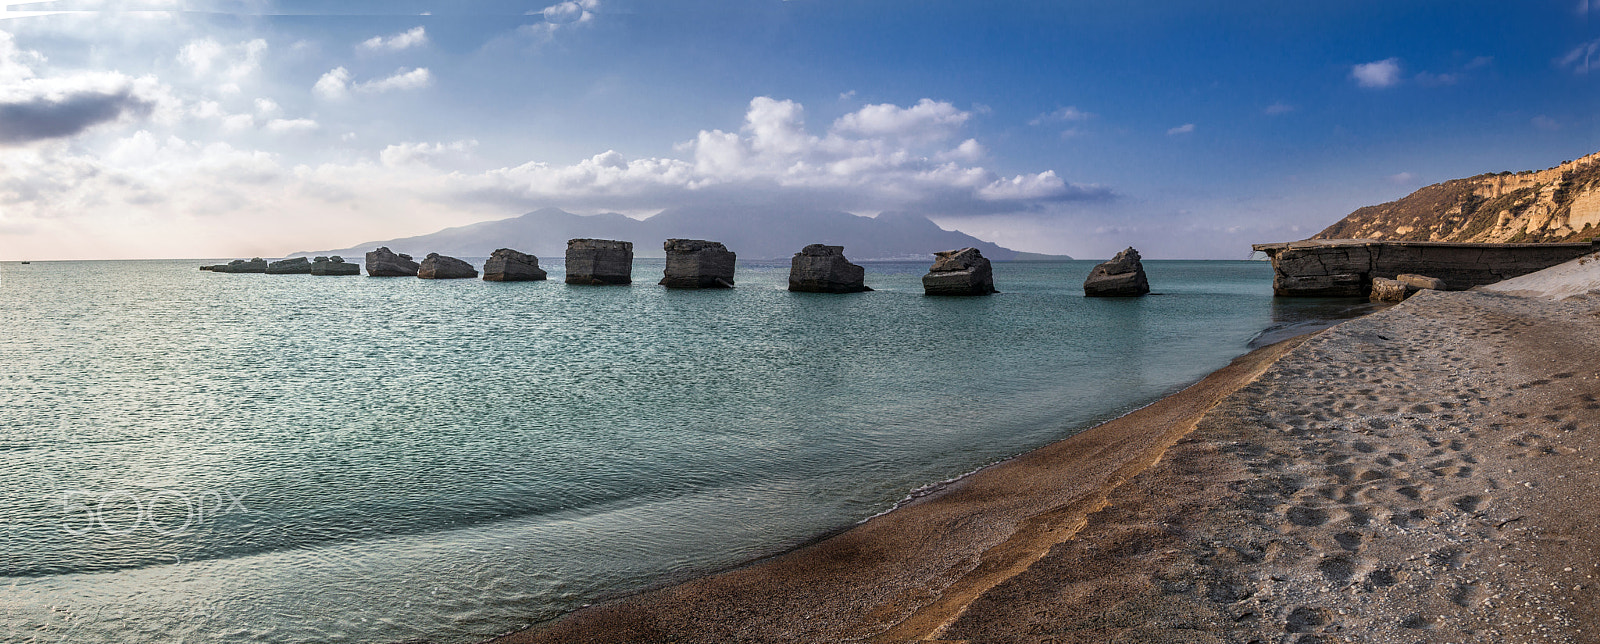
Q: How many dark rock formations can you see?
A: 11